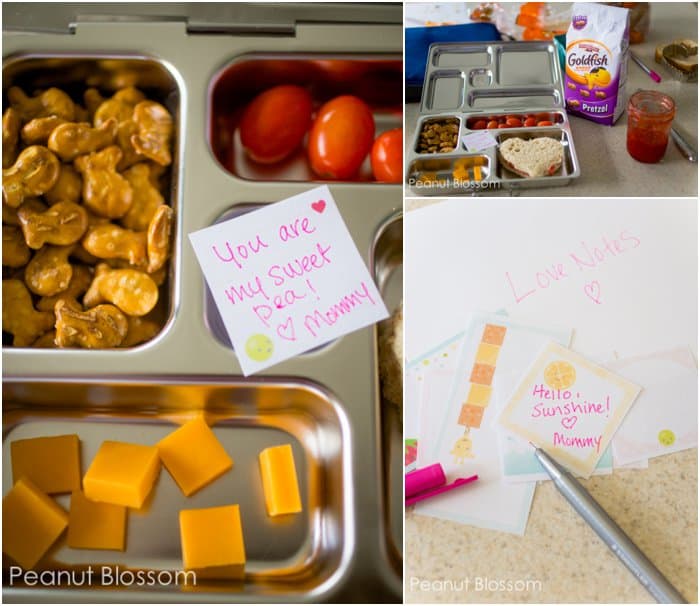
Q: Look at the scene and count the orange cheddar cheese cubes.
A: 7